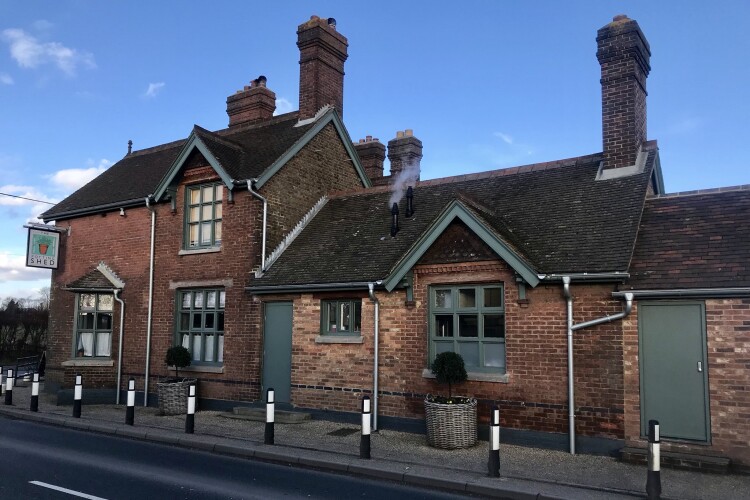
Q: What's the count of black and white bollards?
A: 10